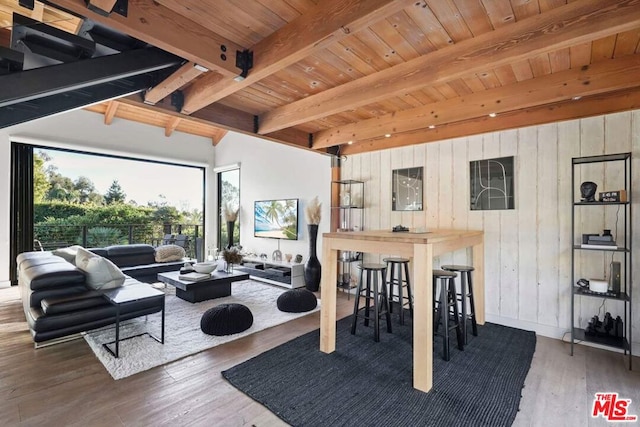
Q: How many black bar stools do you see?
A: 4